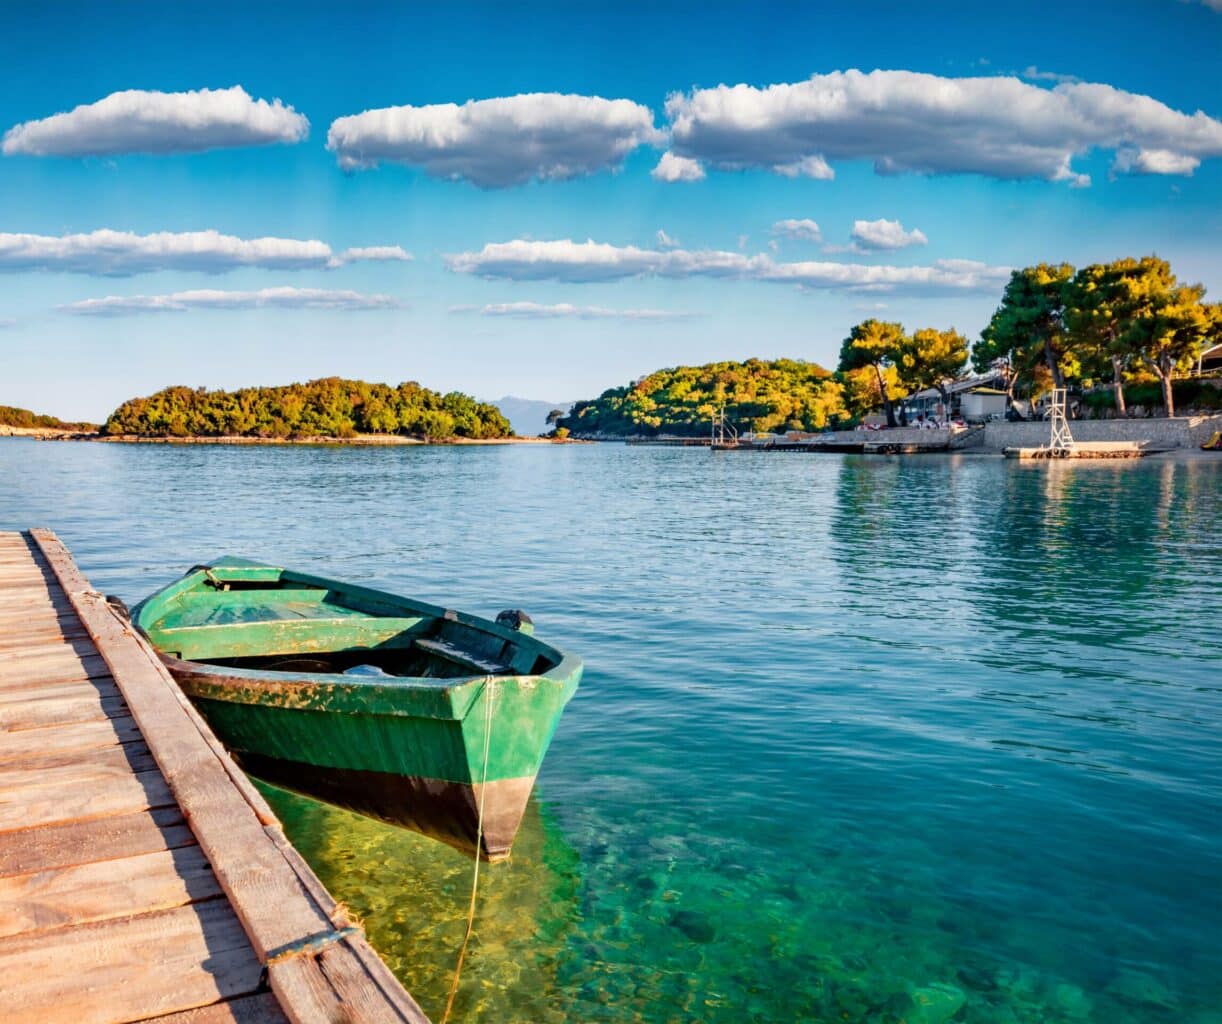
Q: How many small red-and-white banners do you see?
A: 0